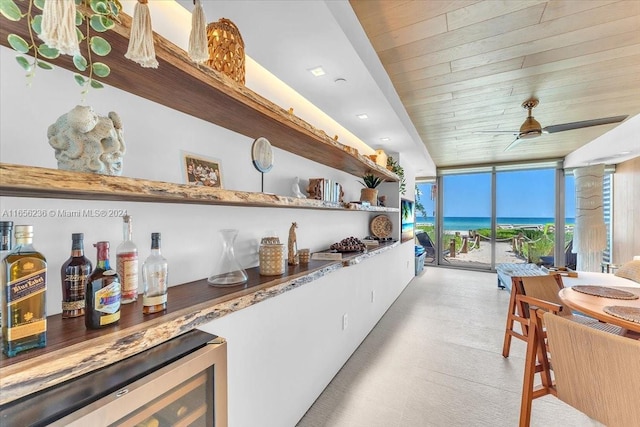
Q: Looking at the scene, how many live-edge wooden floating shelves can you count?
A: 2